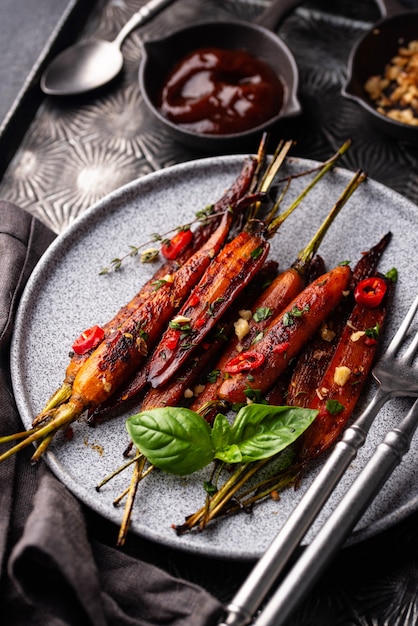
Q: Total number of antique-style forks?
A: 1